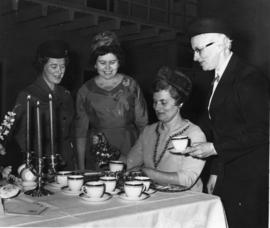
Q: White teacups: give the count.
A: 8